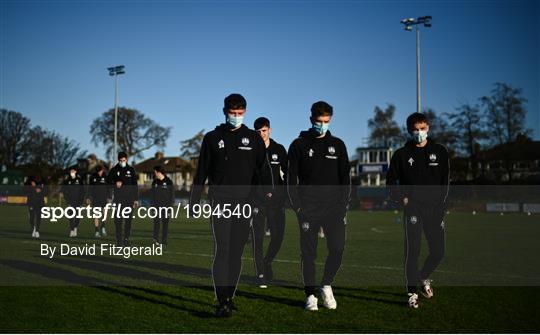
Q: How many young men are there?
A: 9